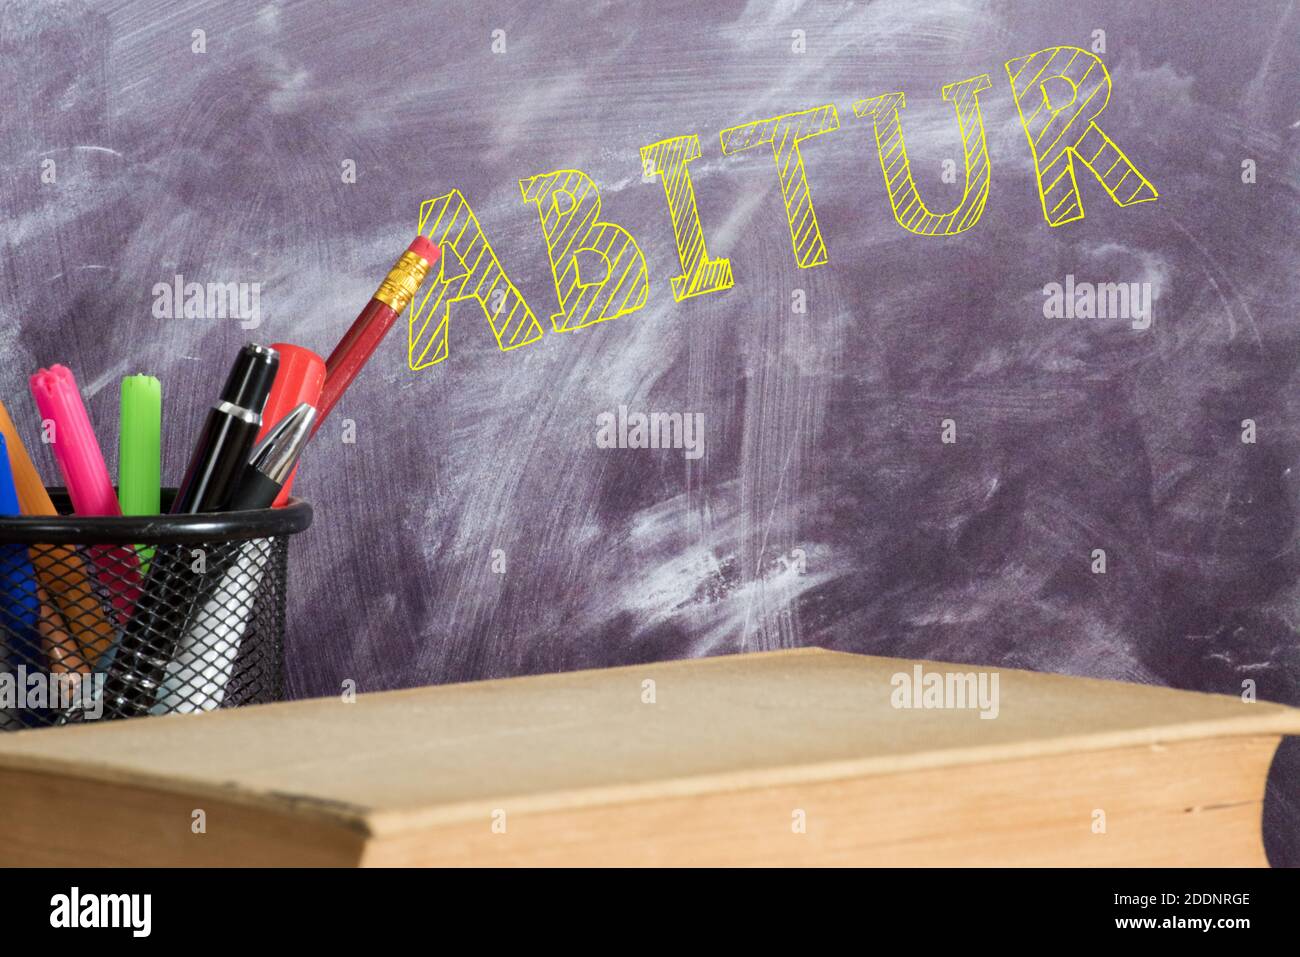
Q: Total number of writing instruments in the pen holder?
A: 8